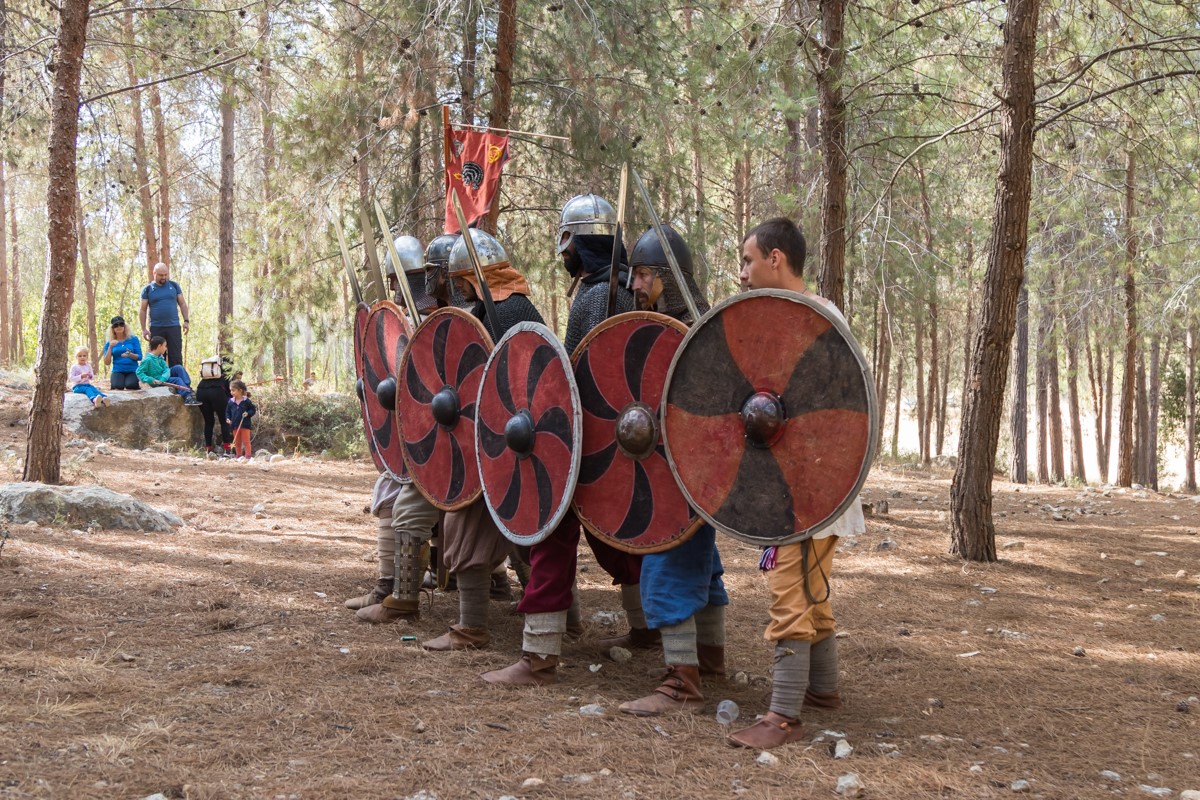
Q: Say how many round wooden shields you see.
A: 6